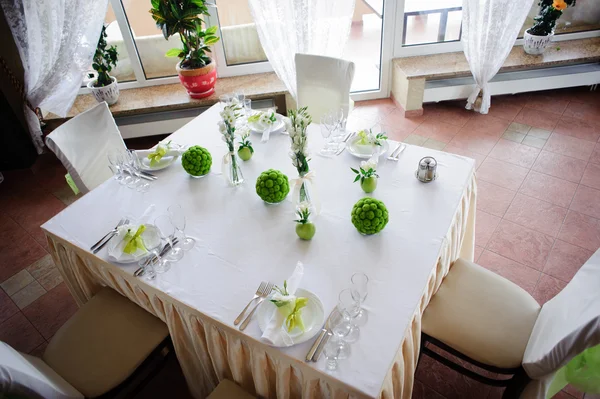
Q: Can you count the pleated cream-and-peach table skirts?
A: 1